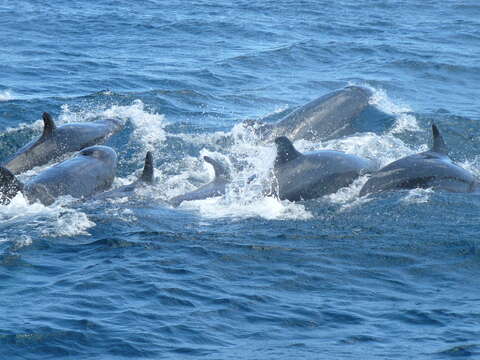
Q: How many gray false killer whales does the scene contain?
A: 7